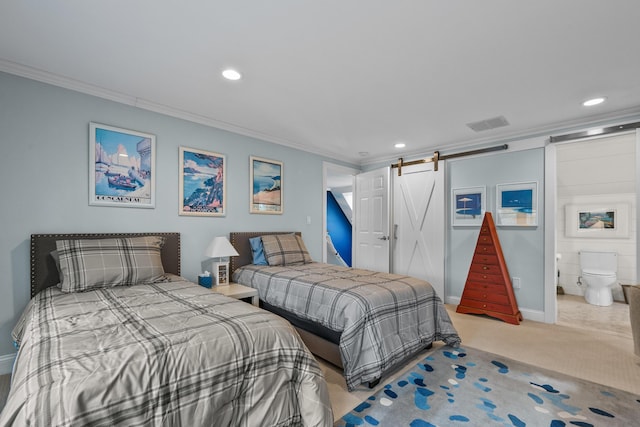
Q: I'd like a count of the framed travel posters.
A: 3